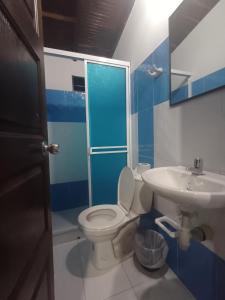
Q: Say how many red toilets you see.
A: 0